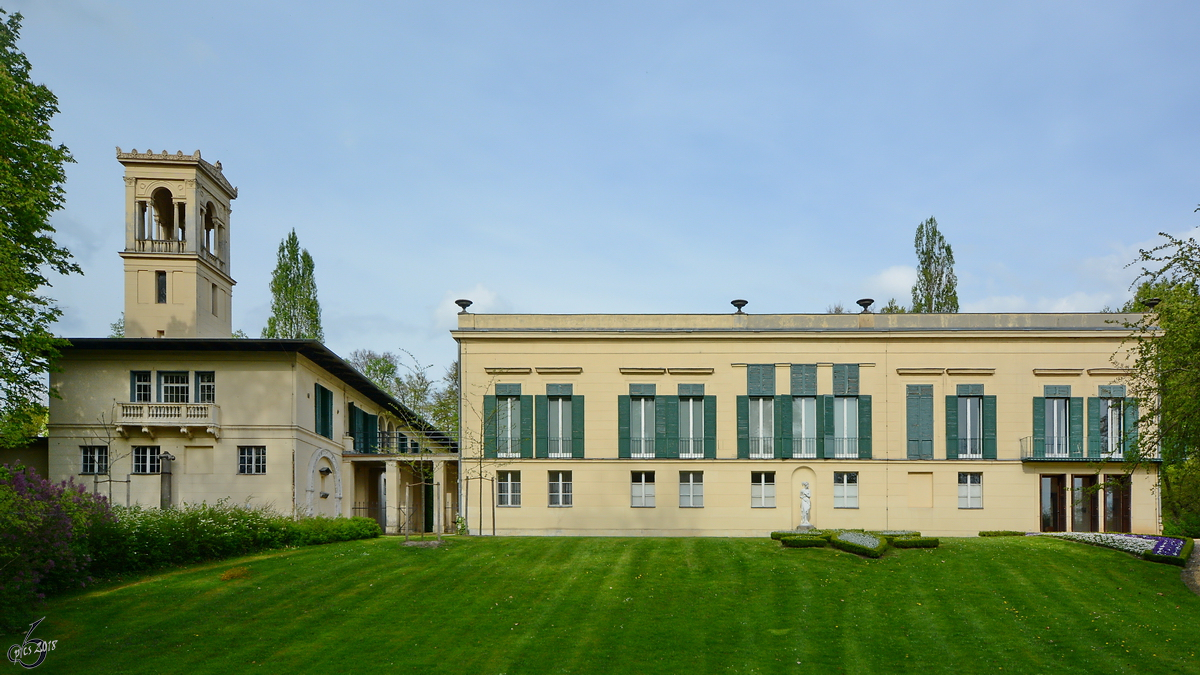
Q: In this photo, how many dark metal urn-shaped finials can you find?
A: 4